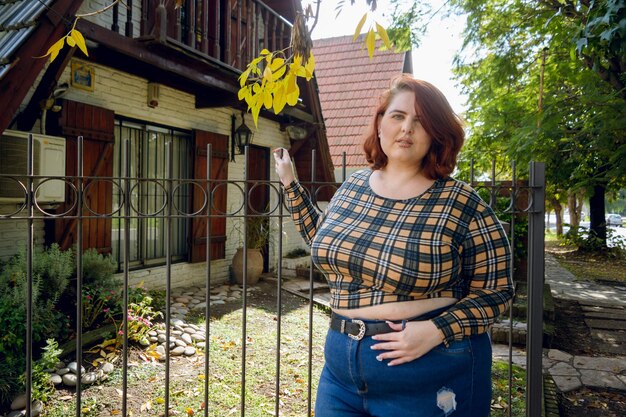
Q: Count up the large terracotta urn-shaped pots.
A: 1